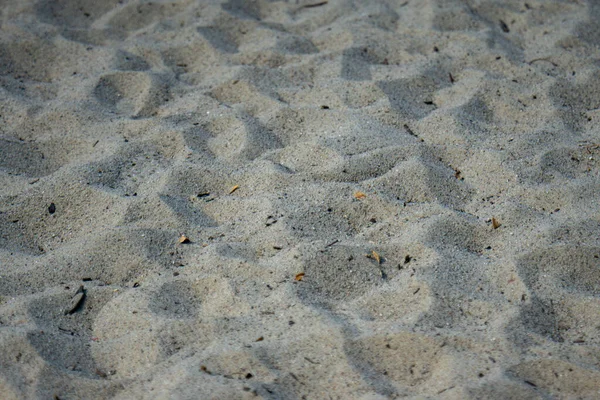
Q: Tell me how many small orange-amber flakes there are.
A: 6